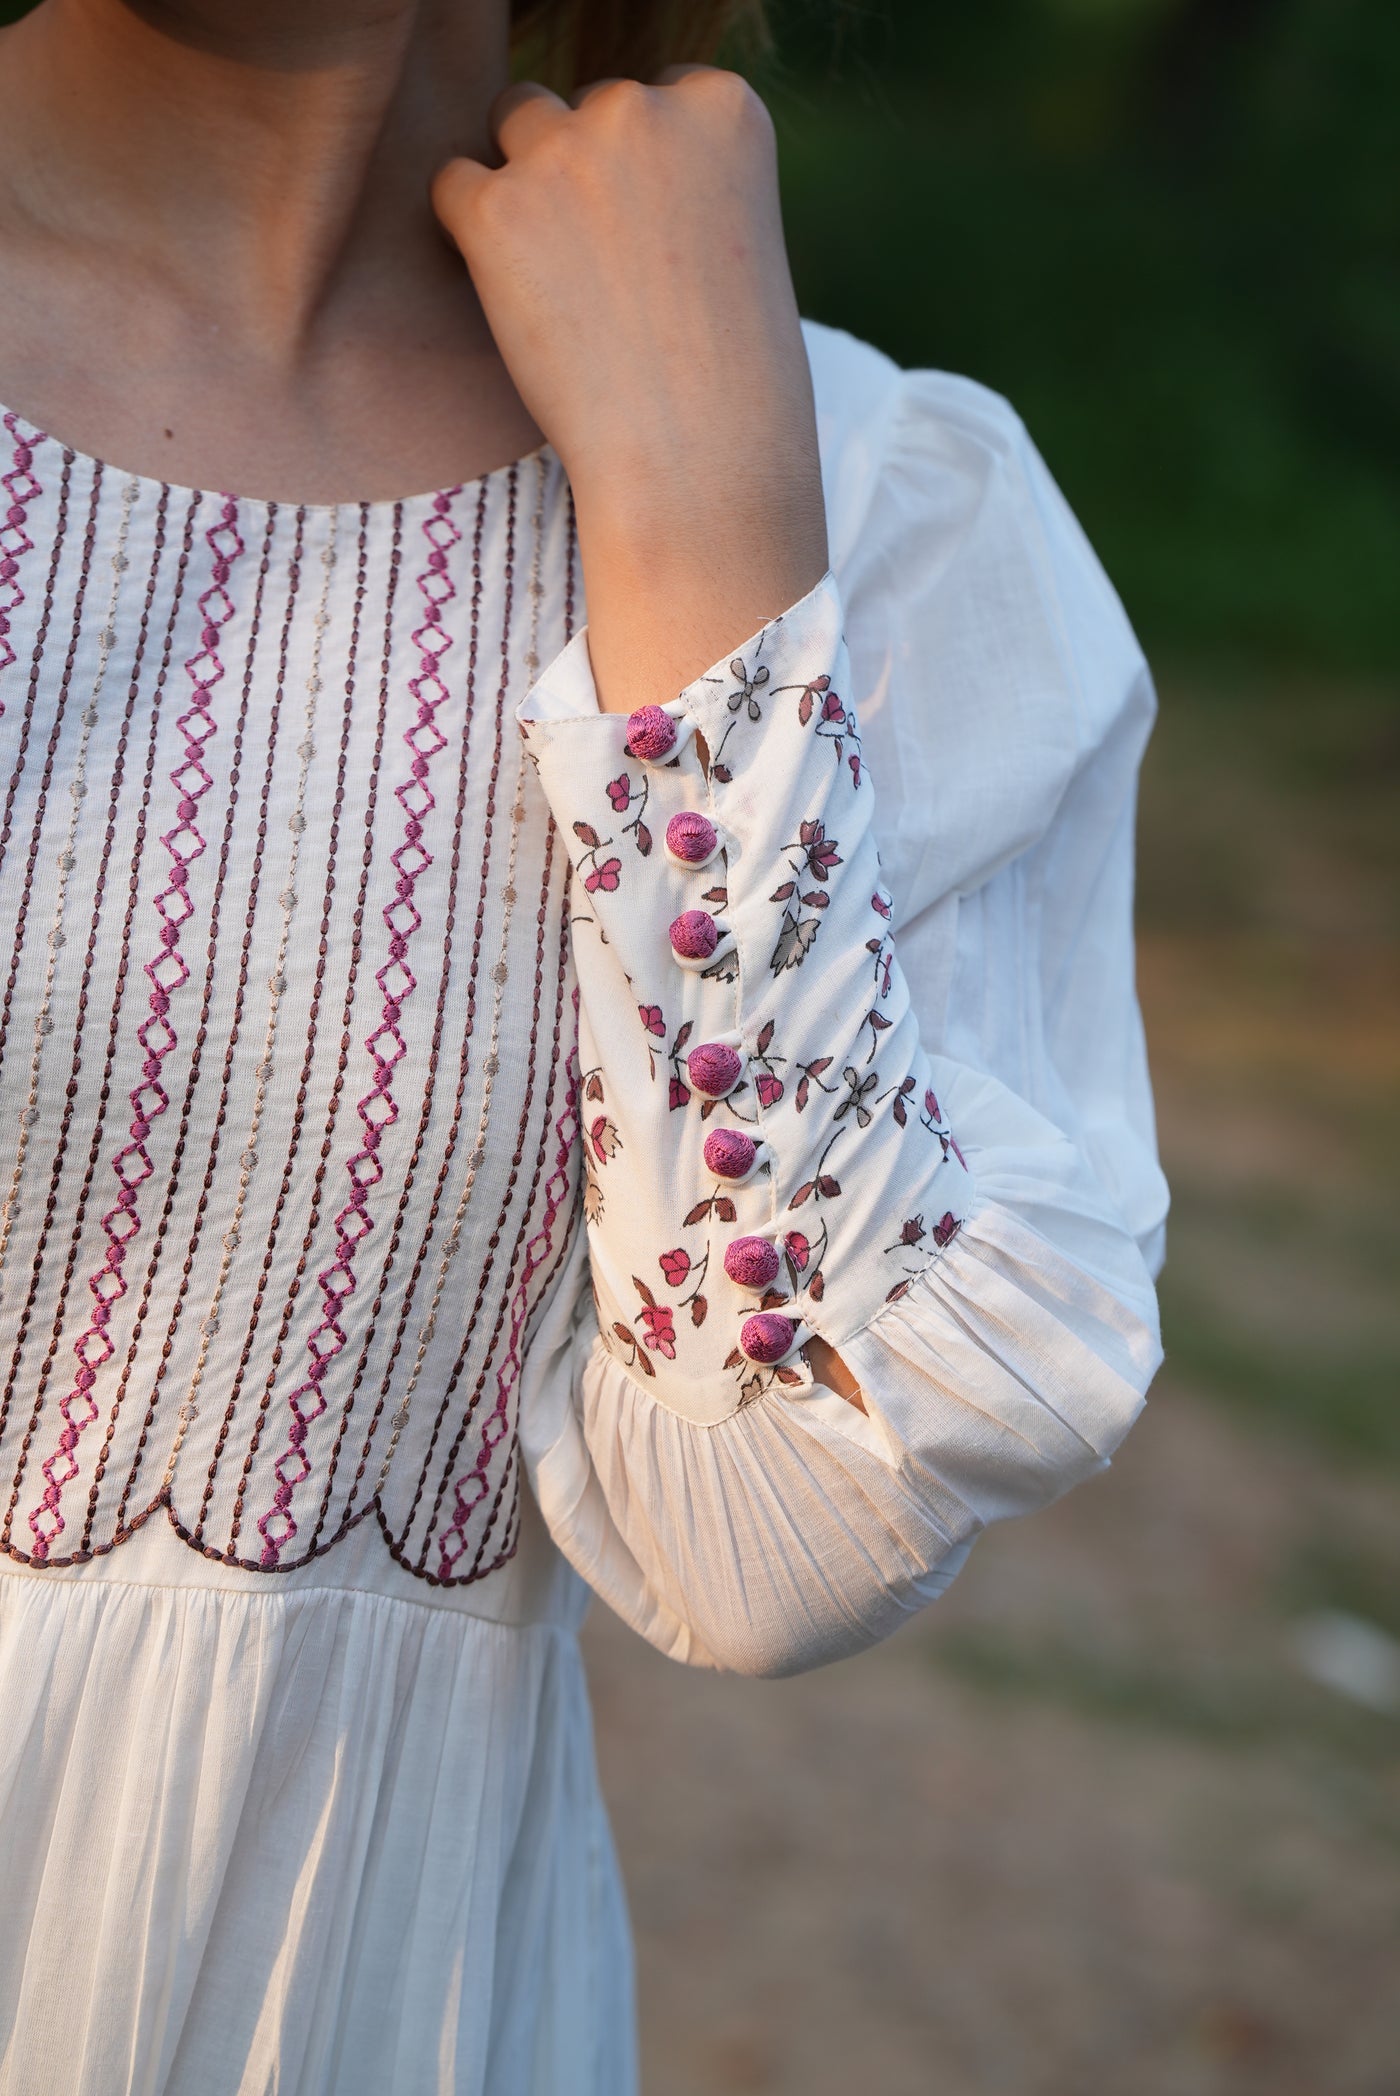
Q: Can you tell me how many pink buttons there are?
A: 7